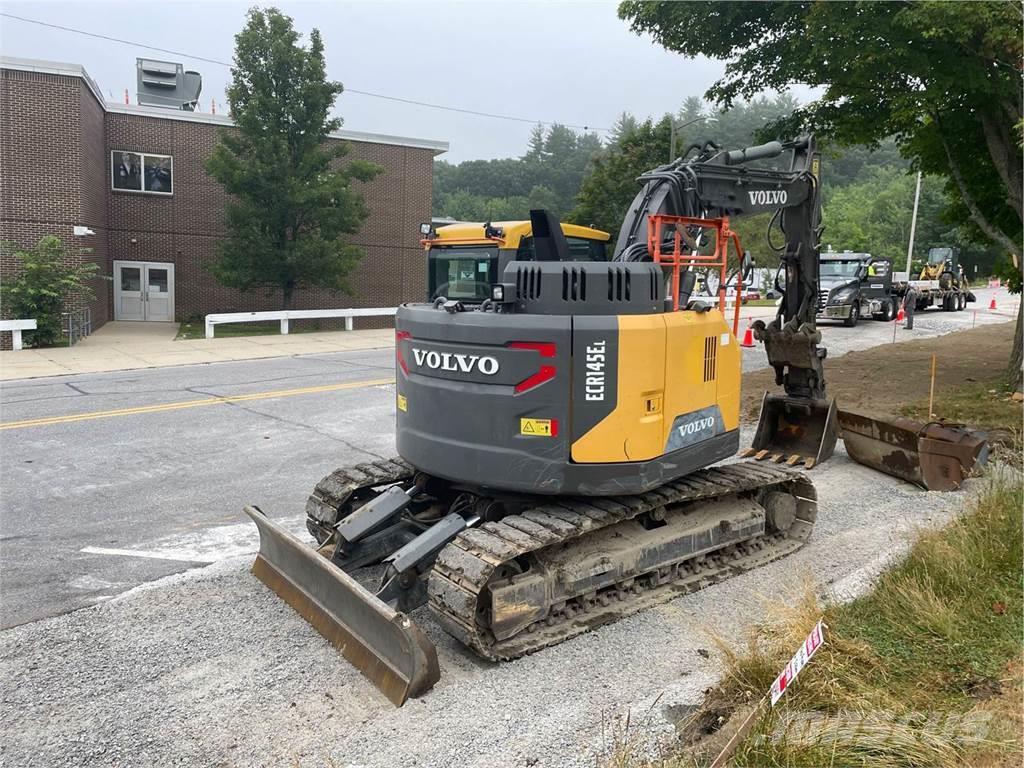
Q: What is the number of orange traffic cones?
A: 3